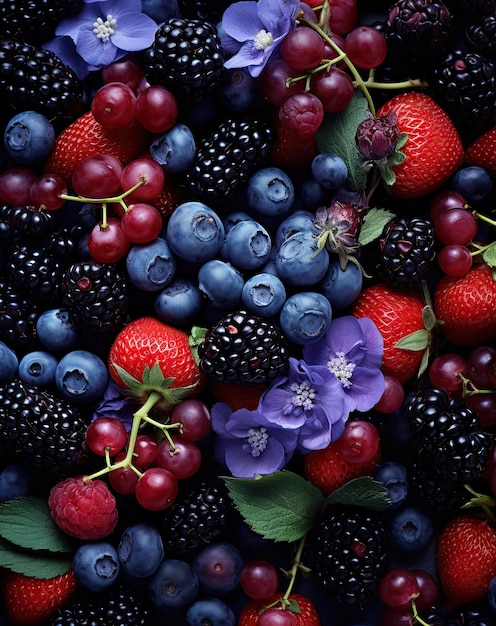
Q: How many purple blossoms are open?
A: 5